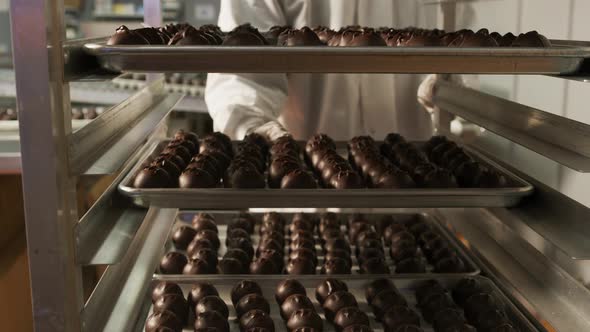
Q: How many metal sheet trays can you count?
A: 4